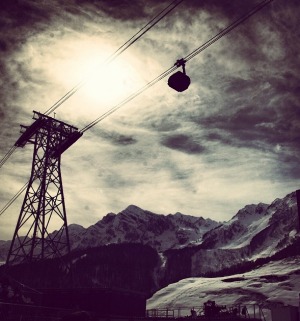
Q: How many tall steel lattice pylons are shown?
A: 1